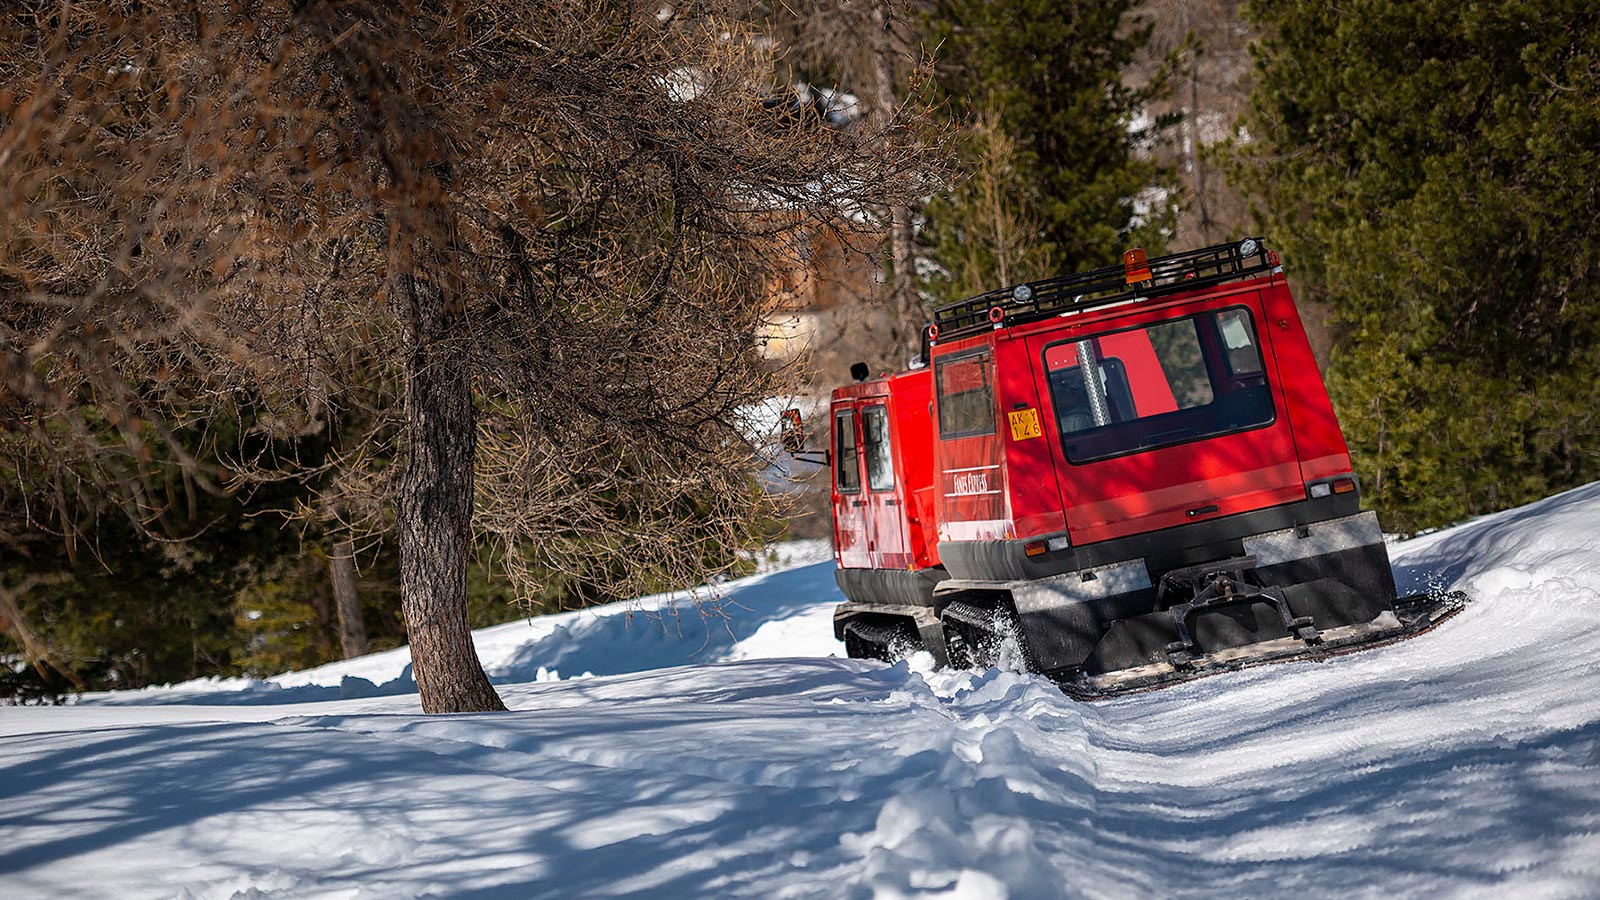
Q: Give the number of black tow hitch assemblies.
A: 1